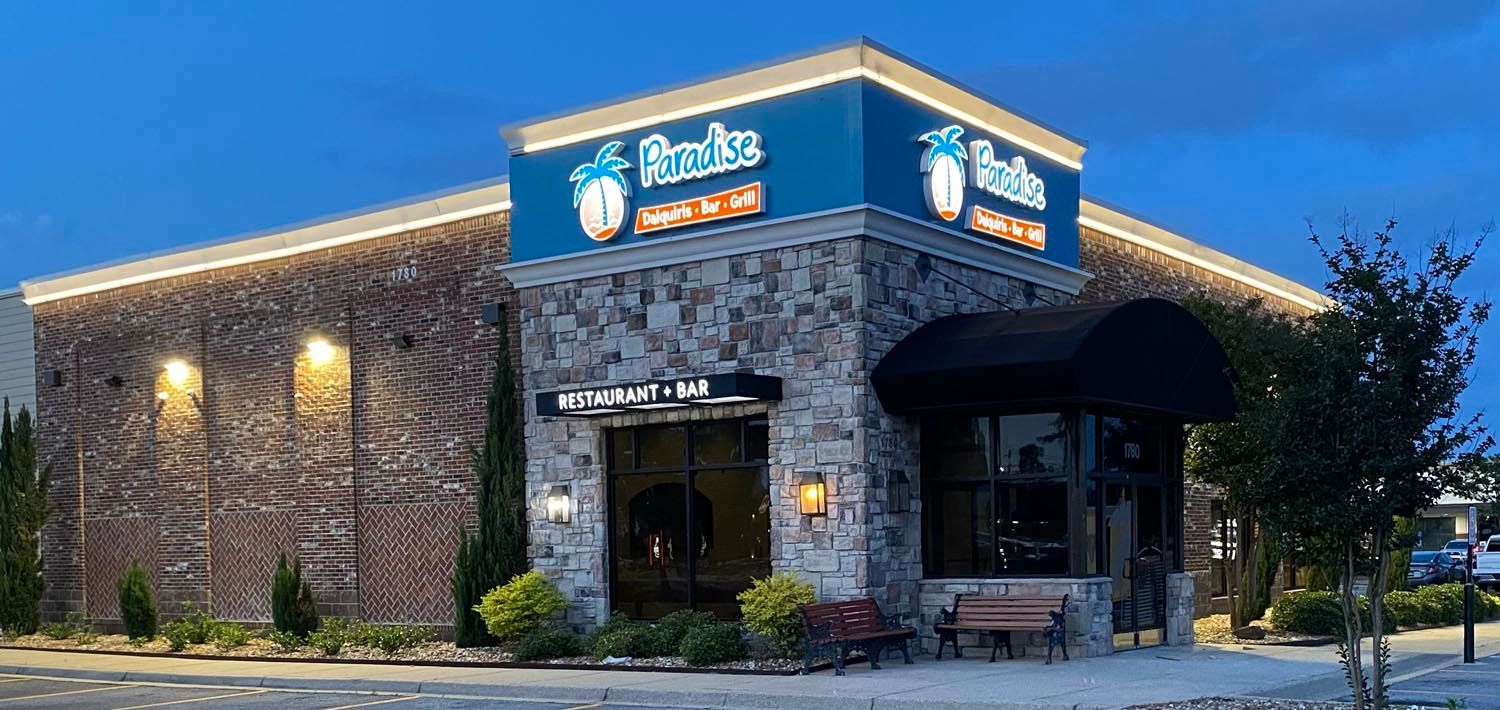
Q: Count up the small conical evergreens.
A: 2